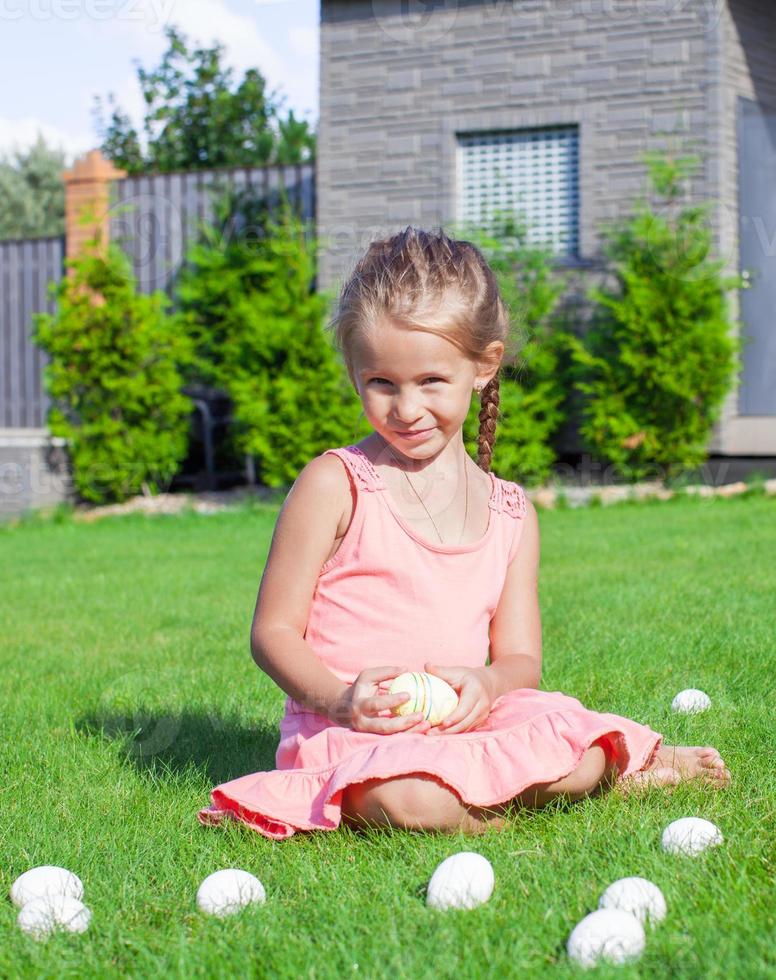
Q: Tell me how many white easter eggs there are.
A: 8